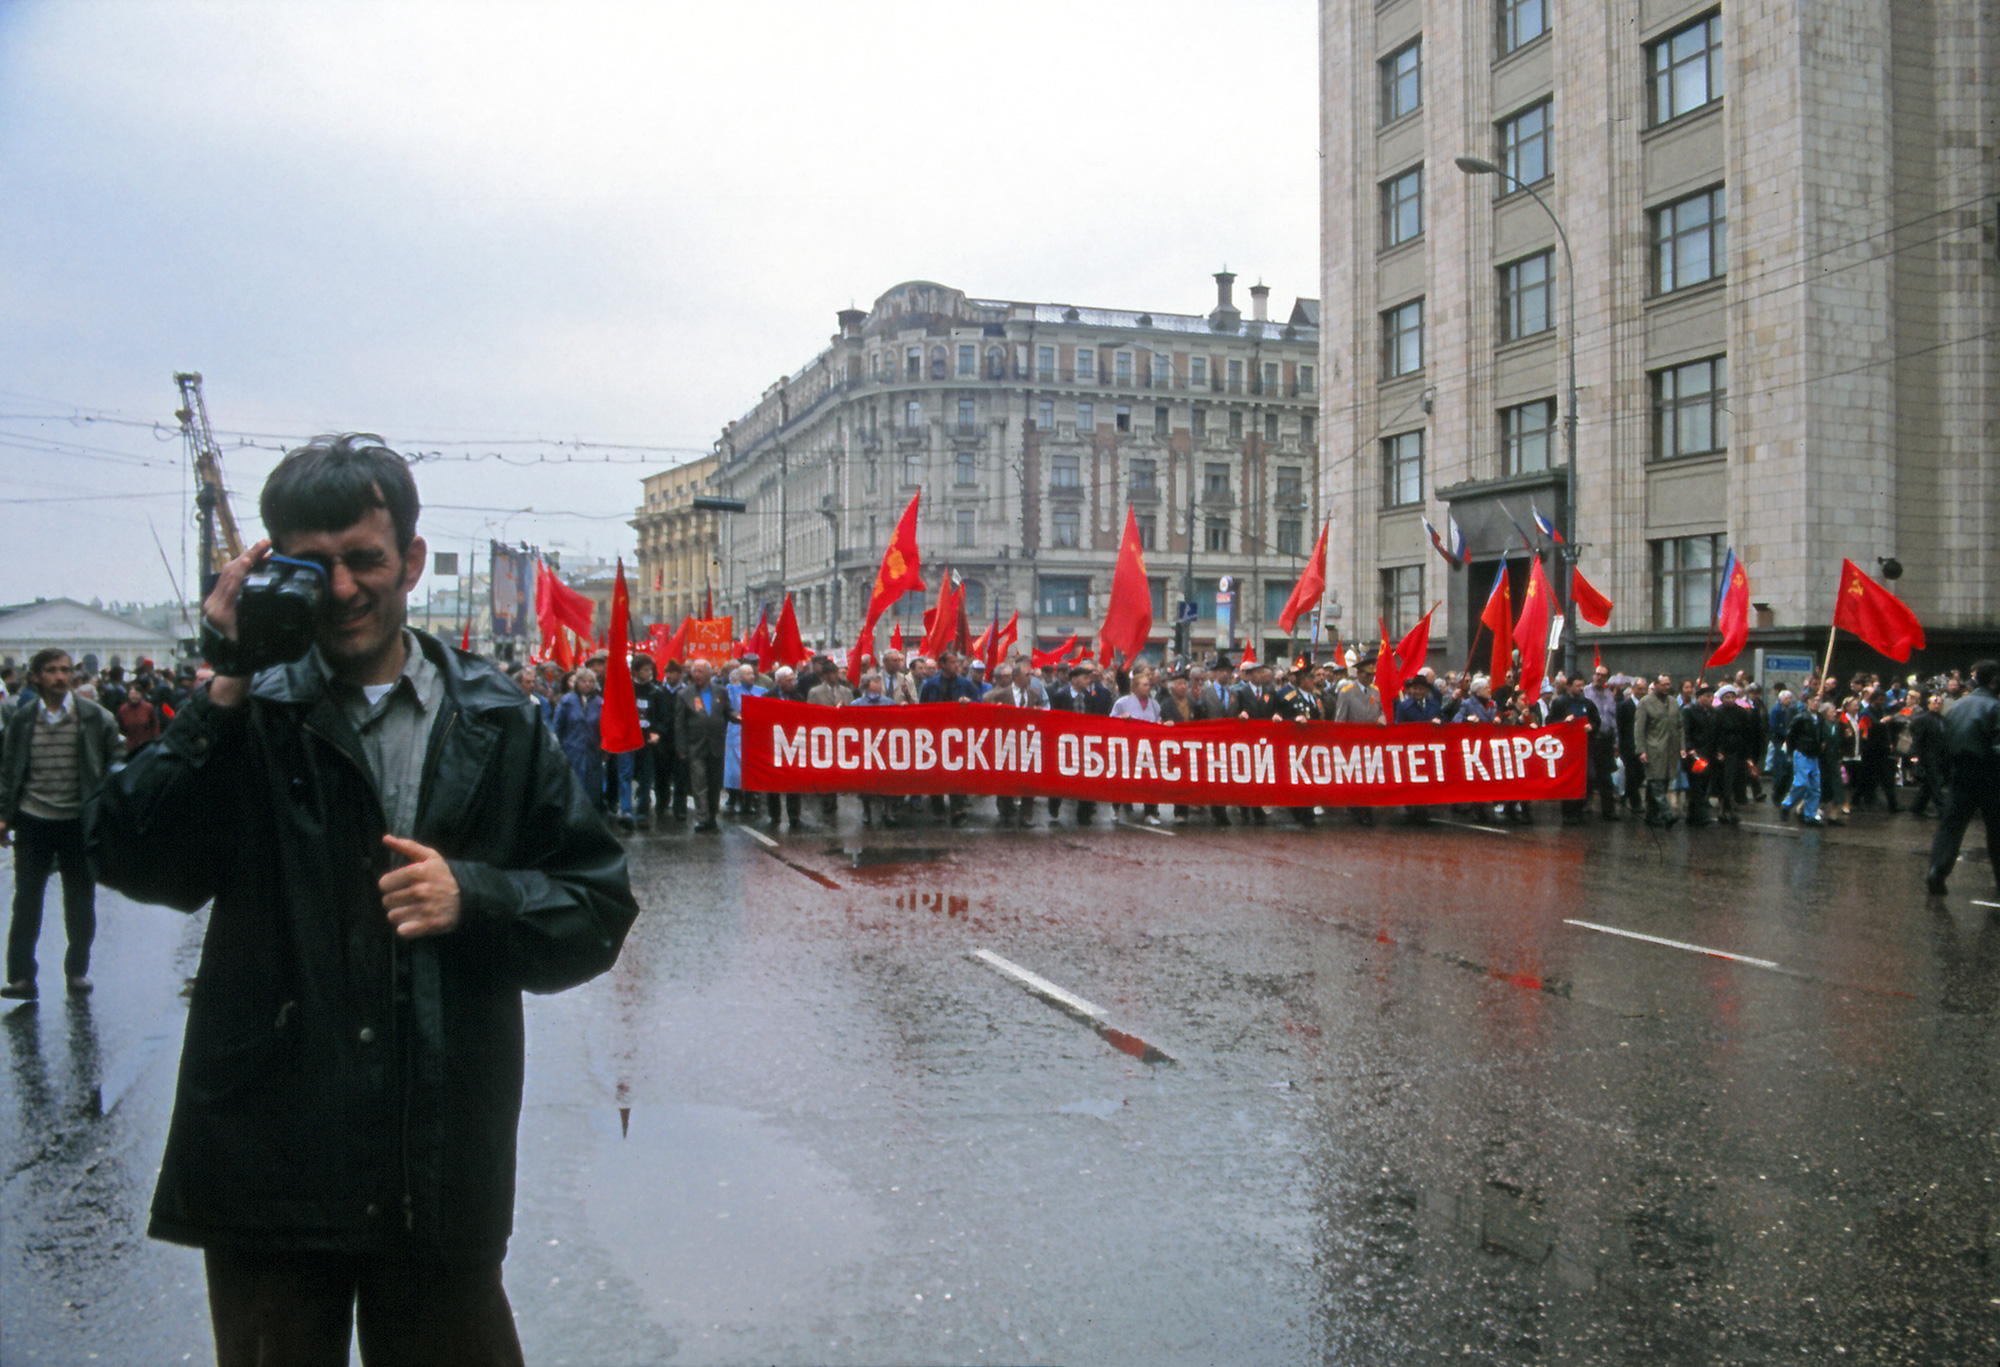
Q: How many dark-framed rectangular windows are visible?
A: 13